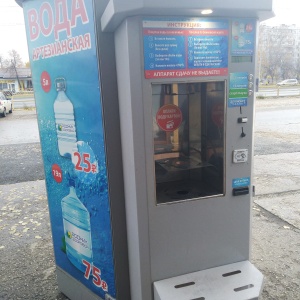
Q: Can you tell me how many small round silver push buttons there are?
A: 3